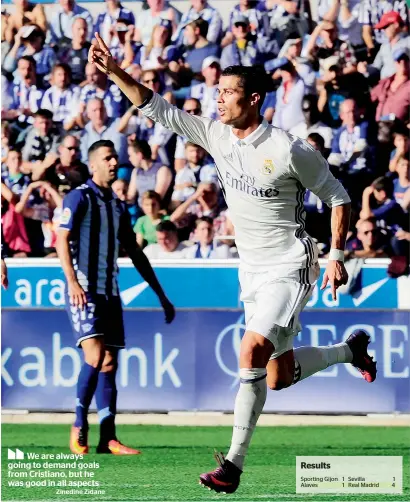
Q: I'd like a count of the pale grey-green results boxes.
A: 1